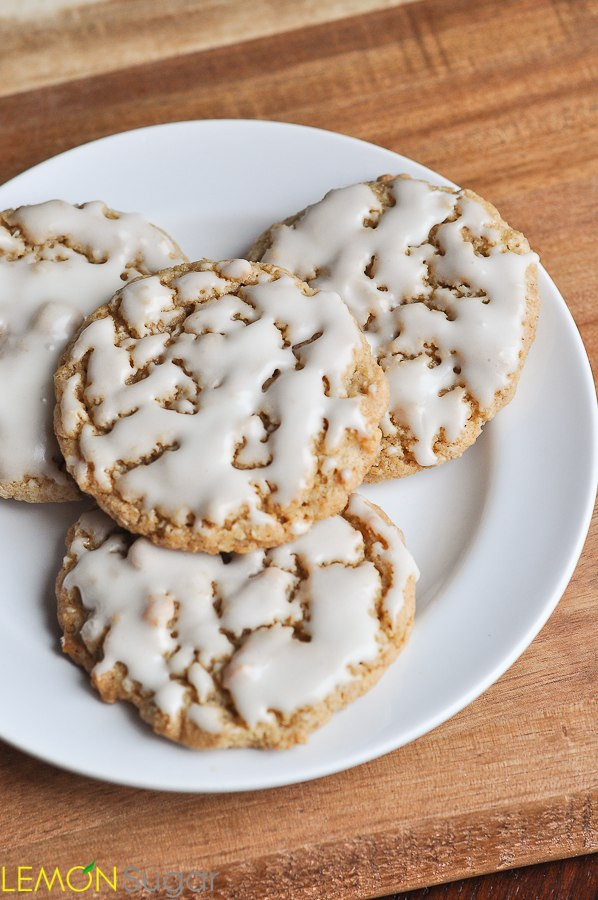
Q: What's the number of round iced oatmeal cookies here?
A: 4